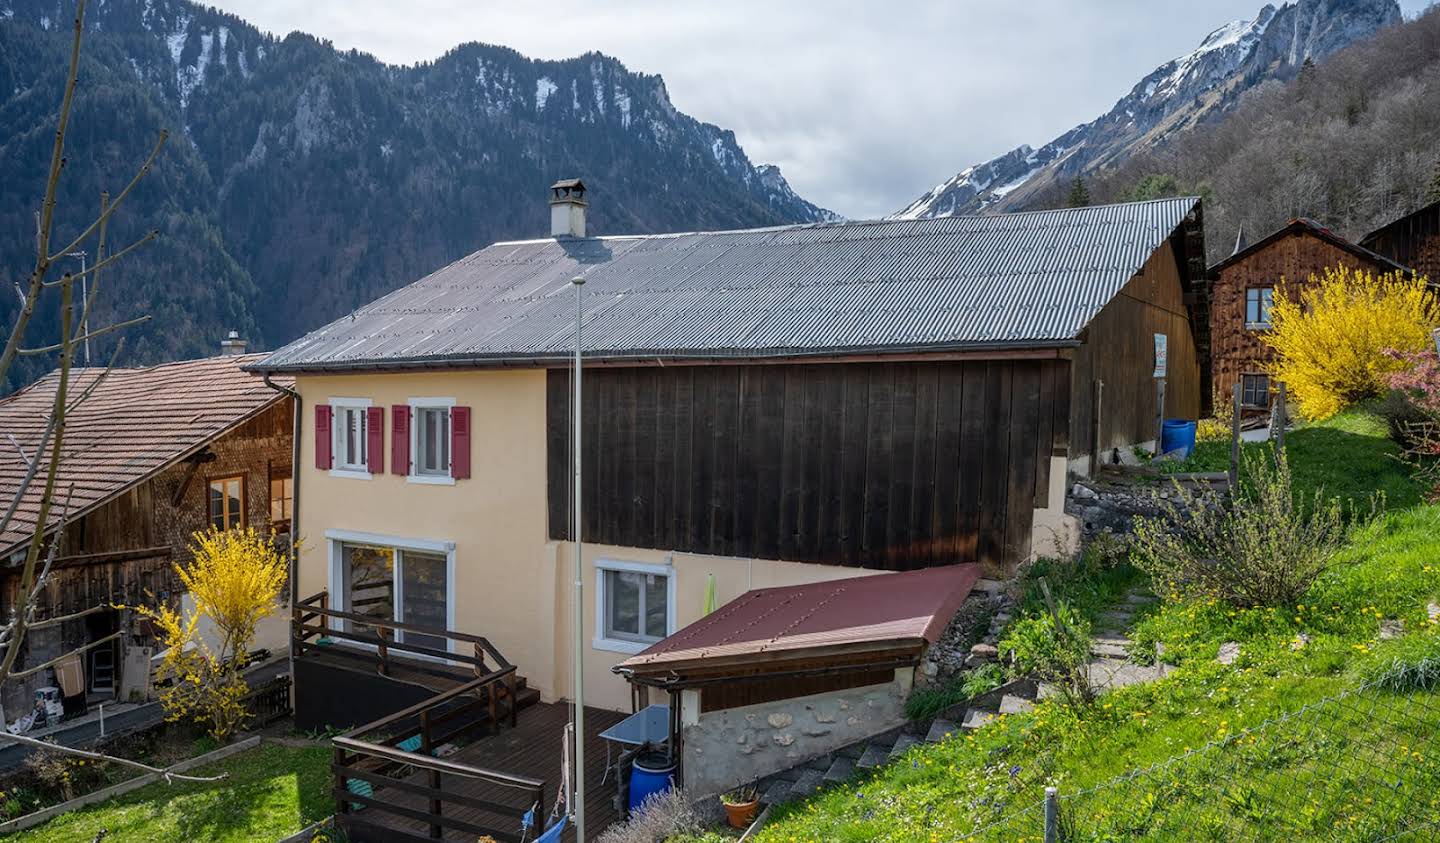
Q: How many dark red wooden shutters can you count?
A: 4